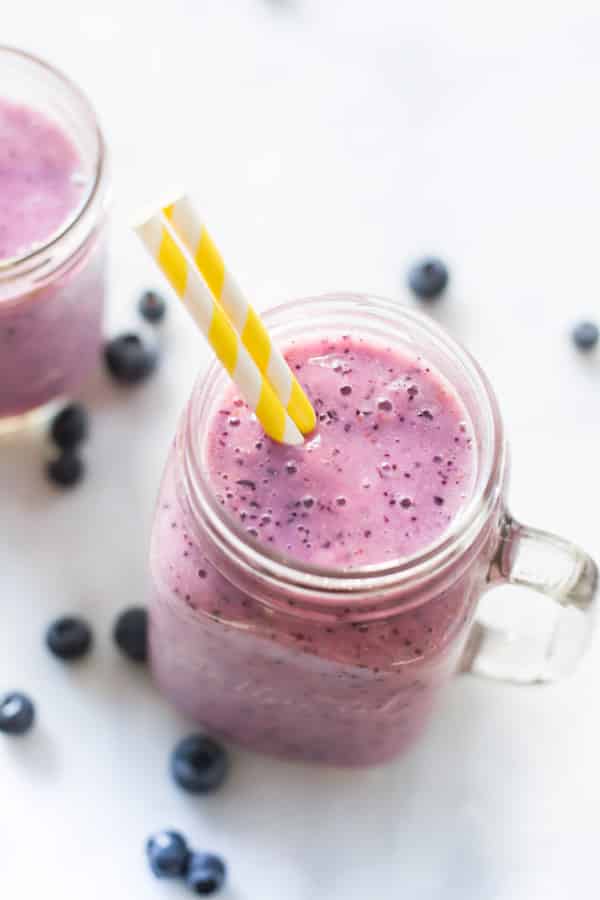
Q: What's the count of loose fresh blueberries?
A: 12